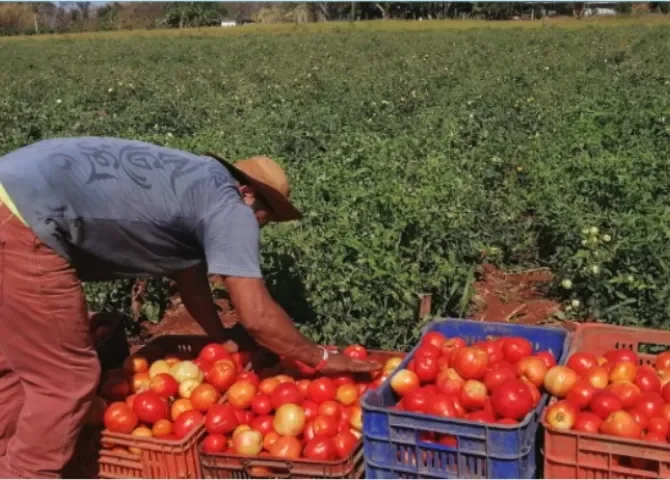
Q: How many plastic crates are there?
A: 4